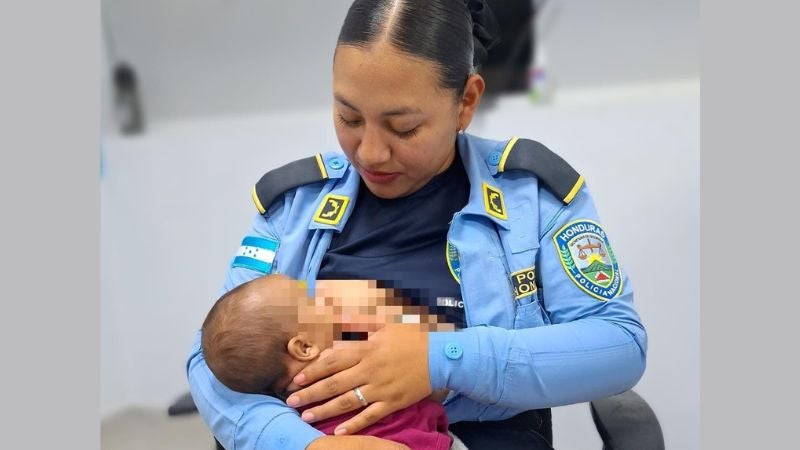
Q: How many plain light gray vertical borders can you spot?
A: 2